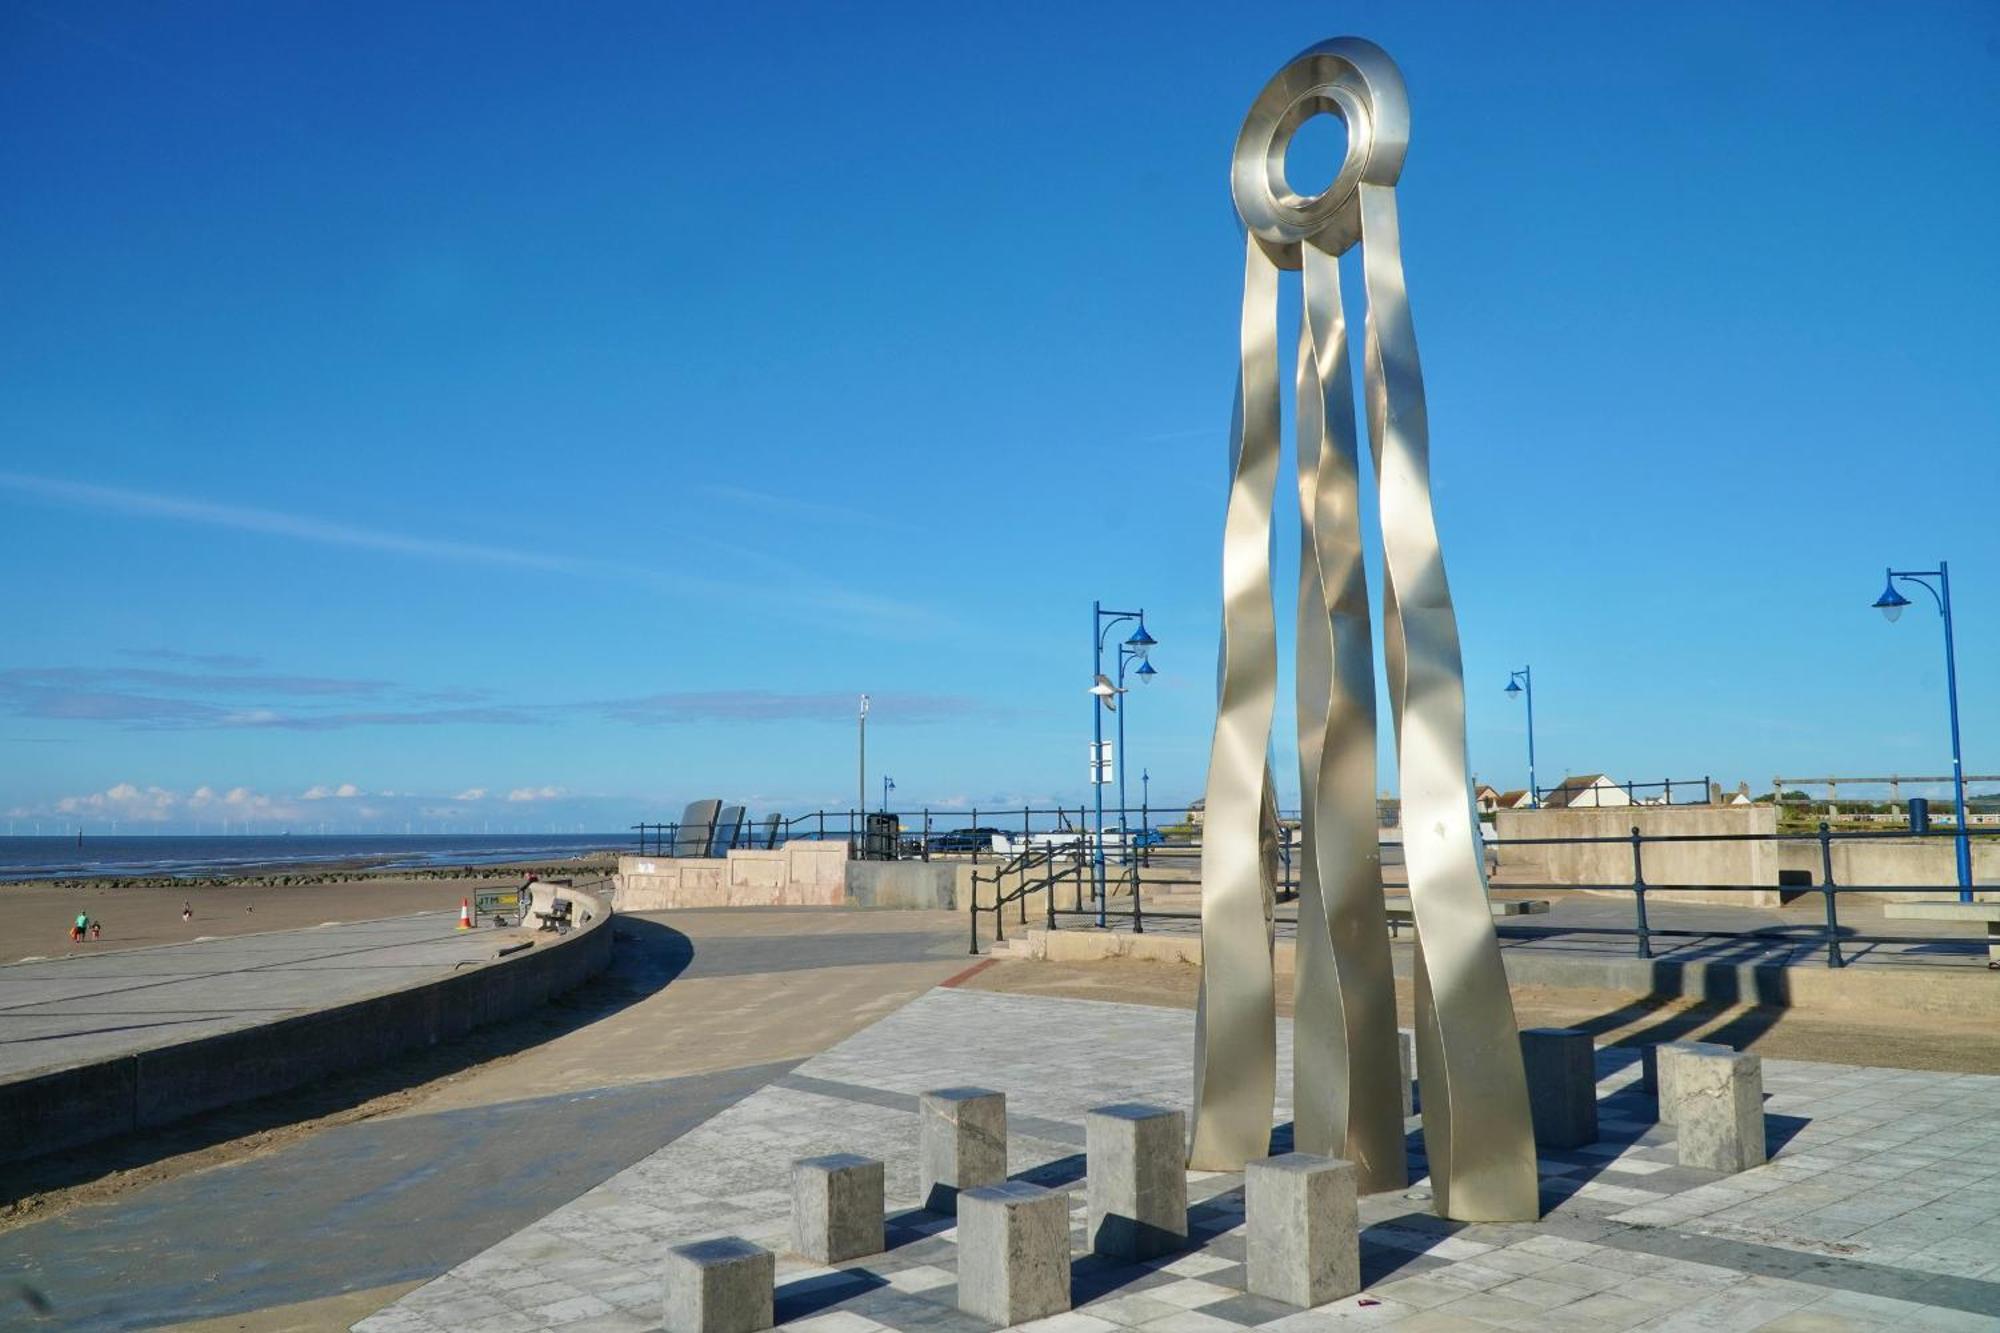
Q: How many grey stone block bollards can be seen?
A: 11